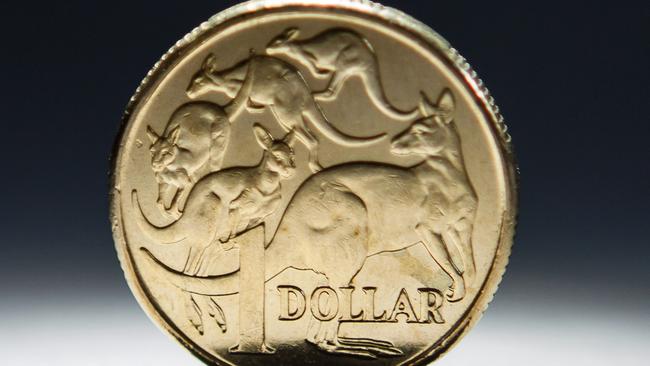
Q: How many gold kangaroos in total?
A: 5